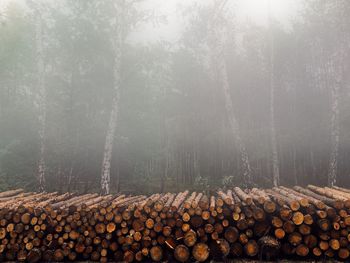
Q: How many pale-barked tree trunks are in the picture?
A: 5